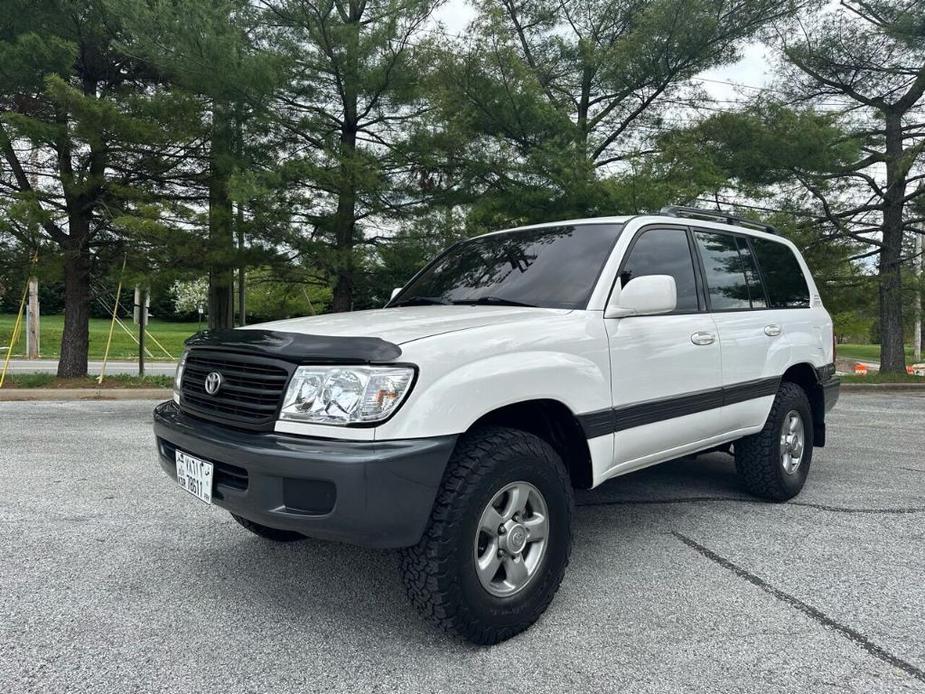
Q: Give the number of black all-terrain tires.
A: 3